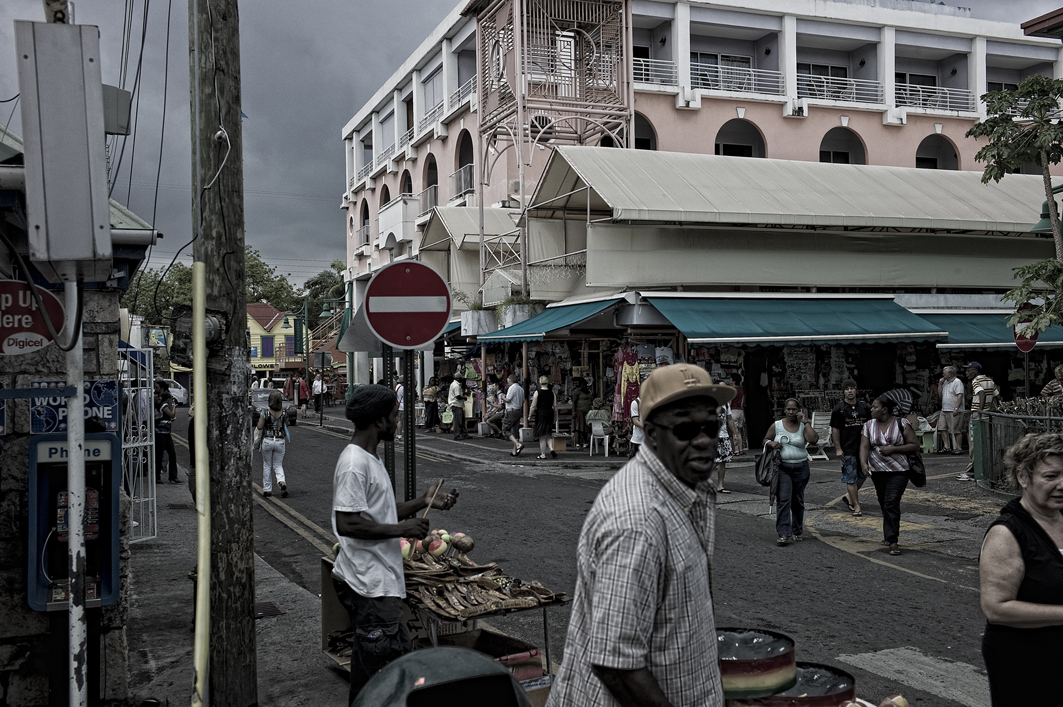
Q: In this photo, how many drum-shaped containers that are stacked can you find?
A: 2